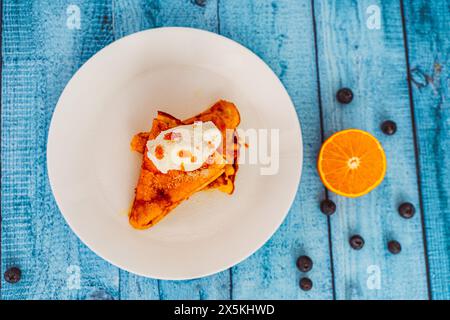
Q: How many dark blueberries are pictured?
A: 9